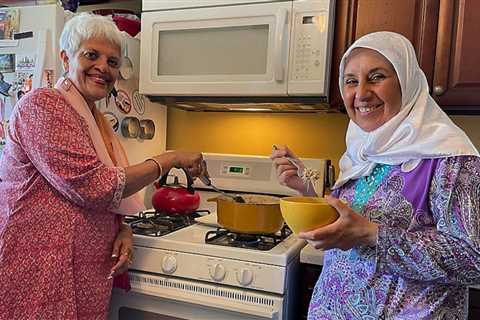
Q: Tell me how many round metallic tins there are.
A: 2